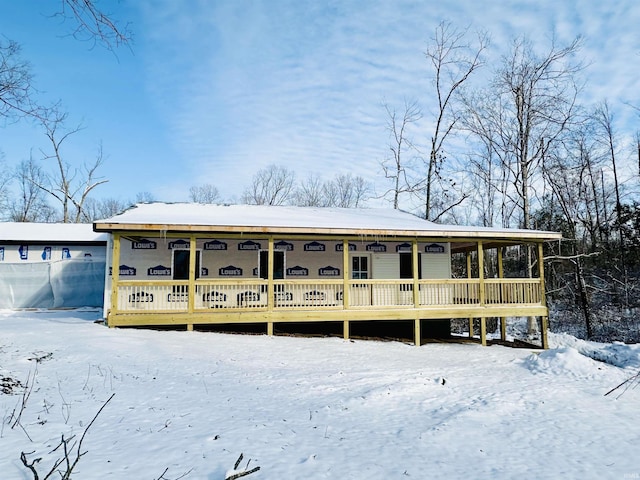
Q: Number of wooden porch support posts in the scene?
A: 9